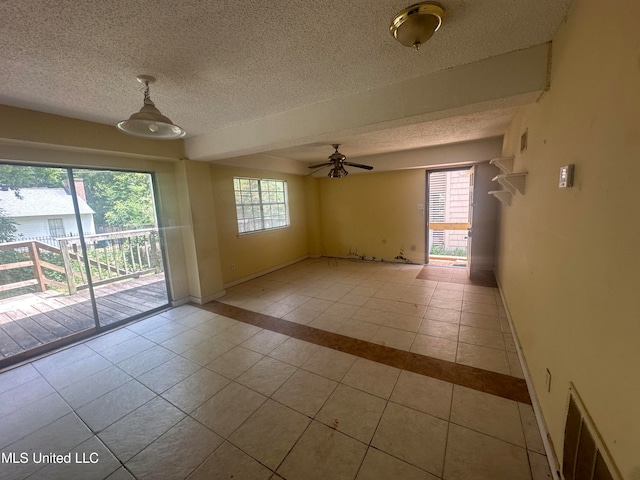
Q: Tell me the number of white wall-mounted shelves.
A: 3